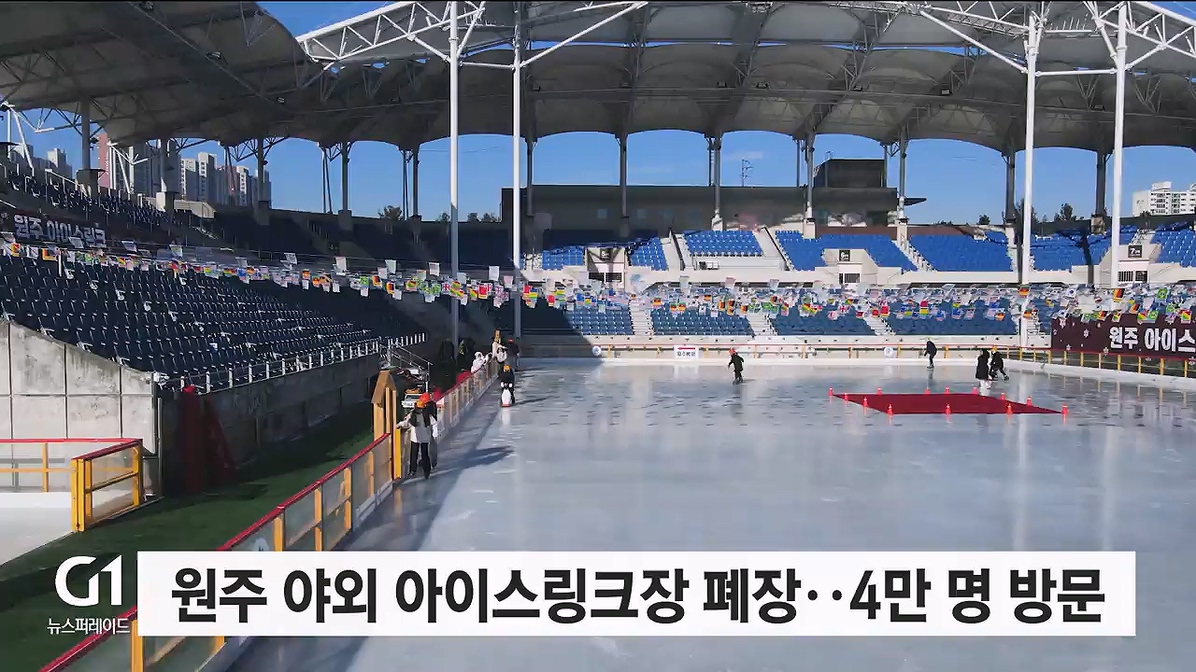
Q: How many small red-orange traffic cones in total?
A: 13